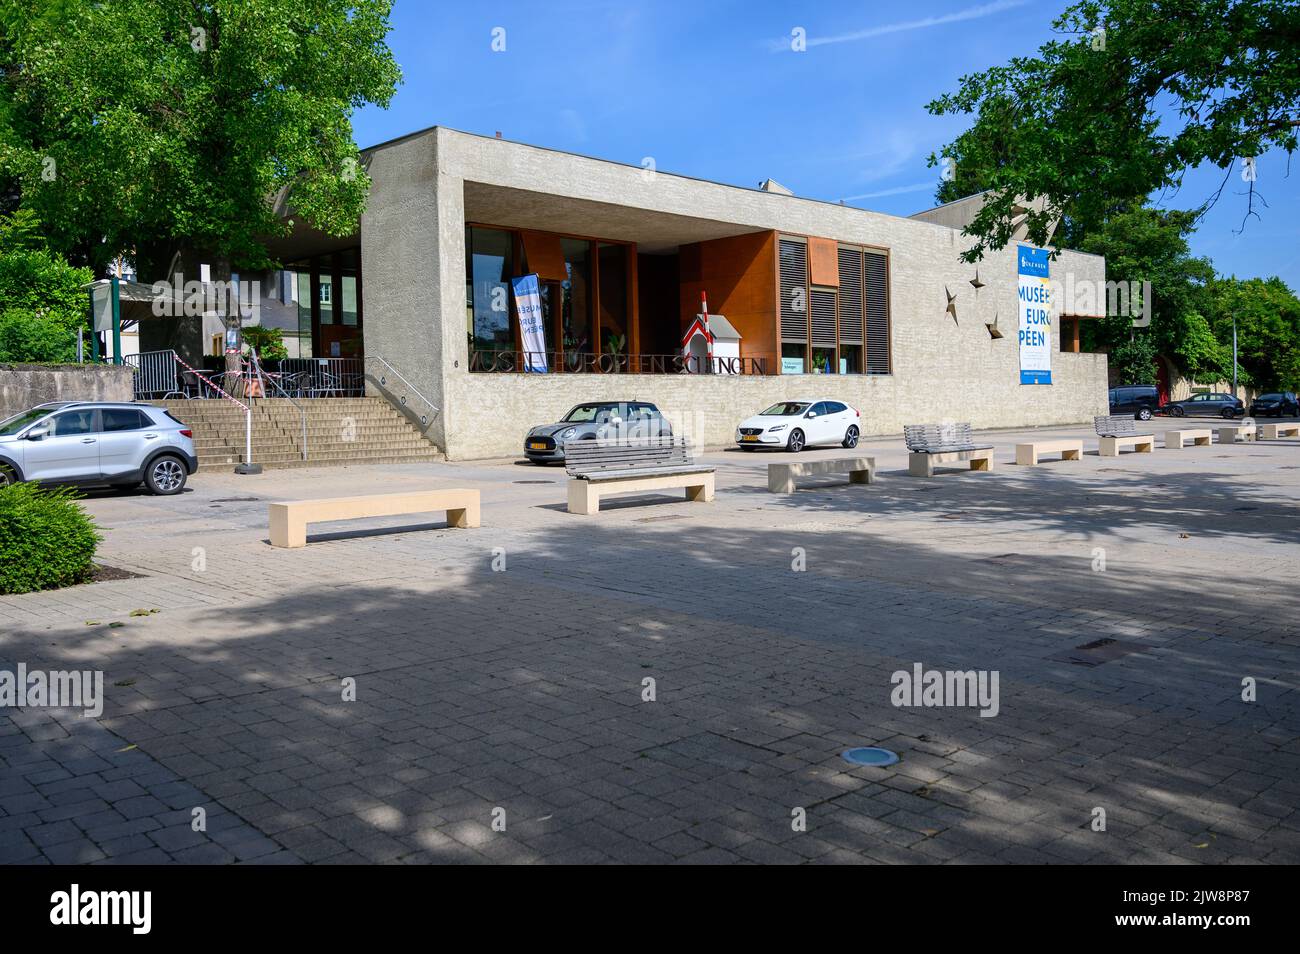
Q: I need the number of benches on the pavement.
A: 9